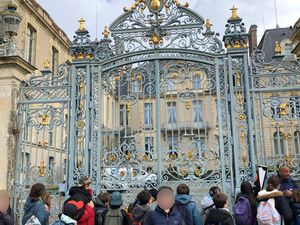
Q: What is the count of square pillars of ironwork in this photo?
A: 2